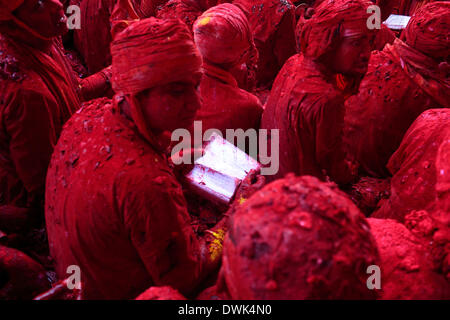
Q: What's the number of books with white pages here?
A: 2